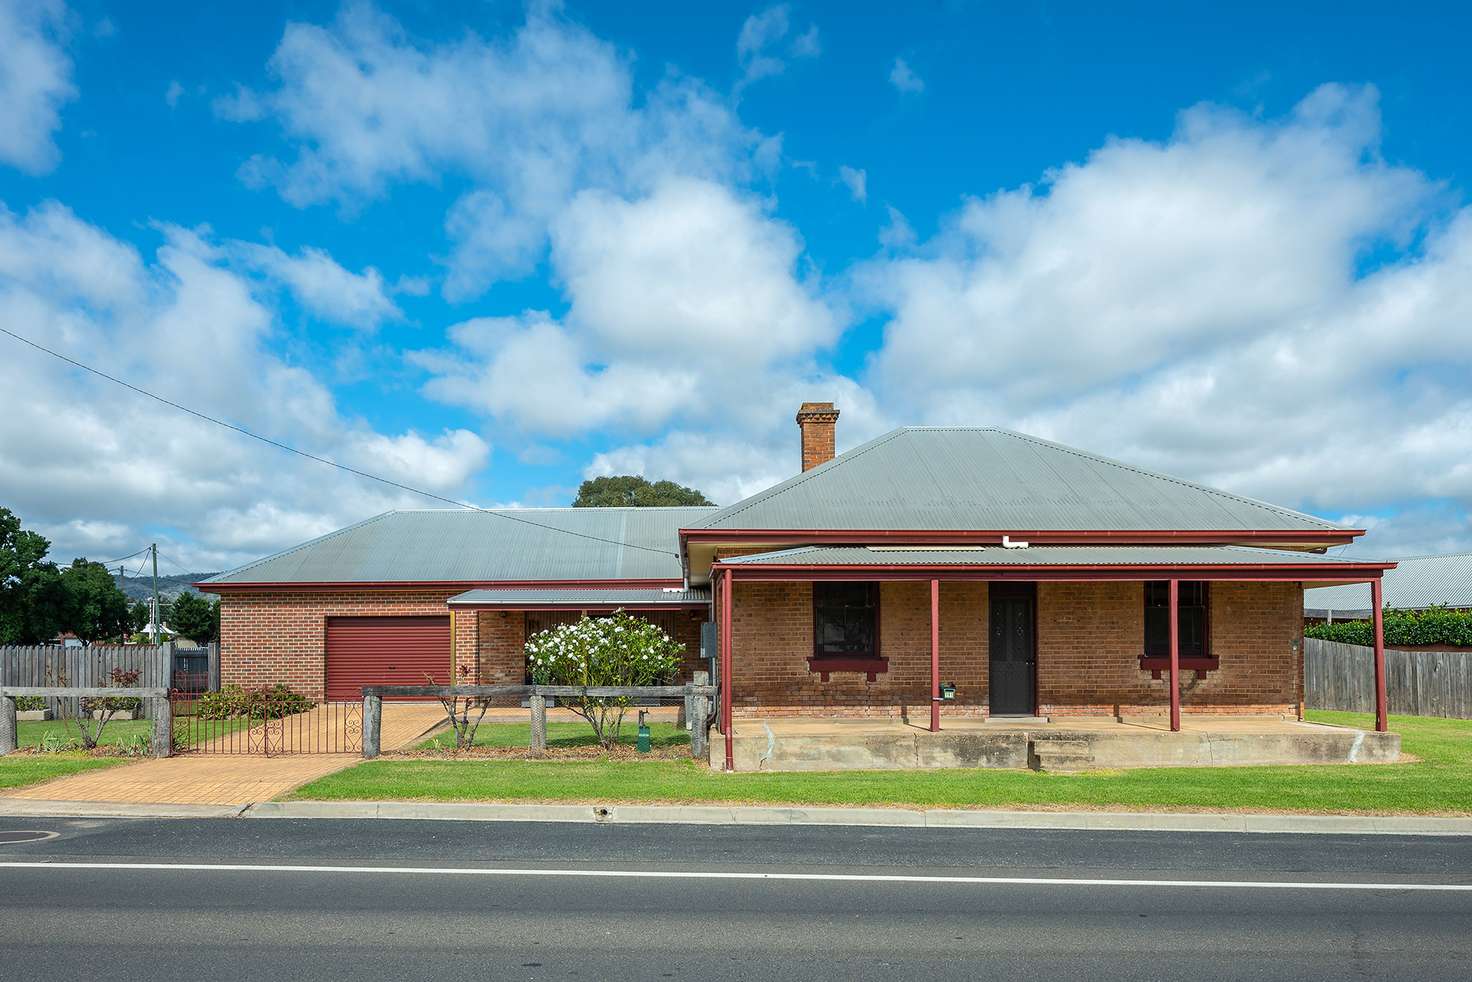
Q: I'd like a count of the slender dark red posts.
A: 4